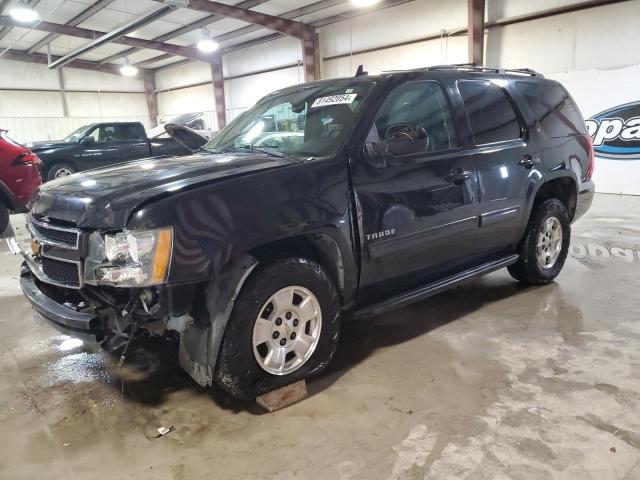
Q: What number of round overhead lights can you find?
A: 4